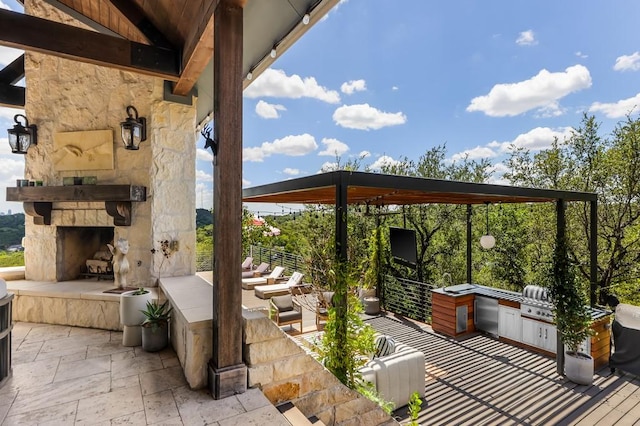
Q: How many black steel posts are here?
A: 5